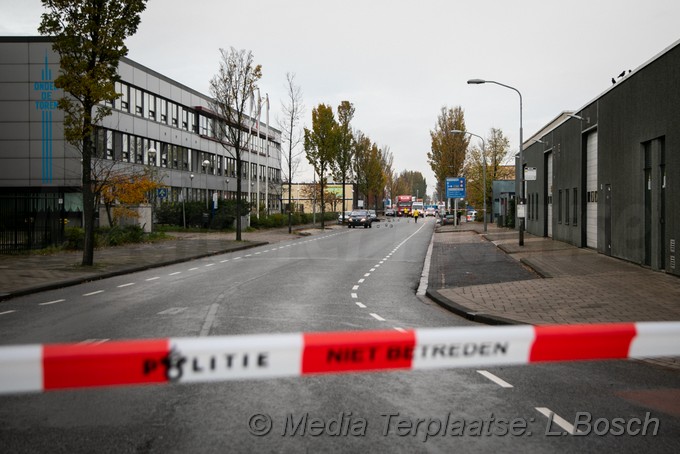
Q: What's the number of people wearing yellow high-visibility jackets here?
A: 2